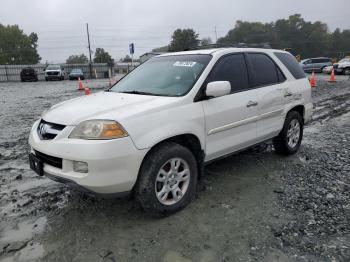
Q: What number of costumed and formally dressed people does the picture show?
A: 0